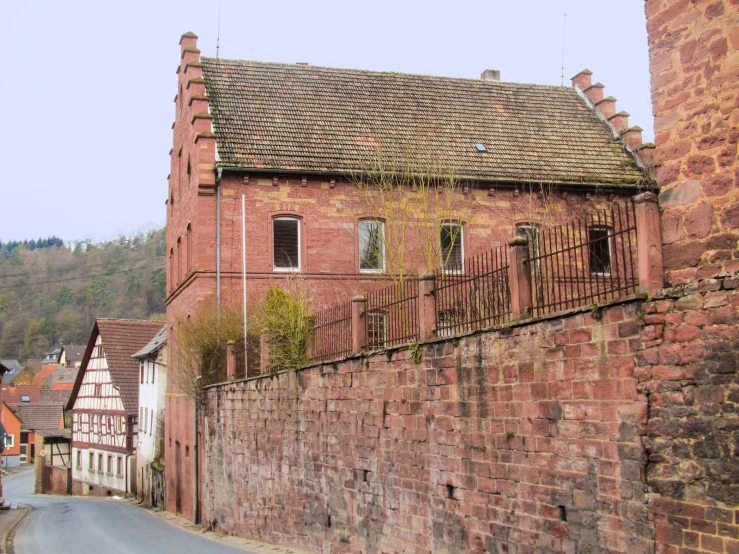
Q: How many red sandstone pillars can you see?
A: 7